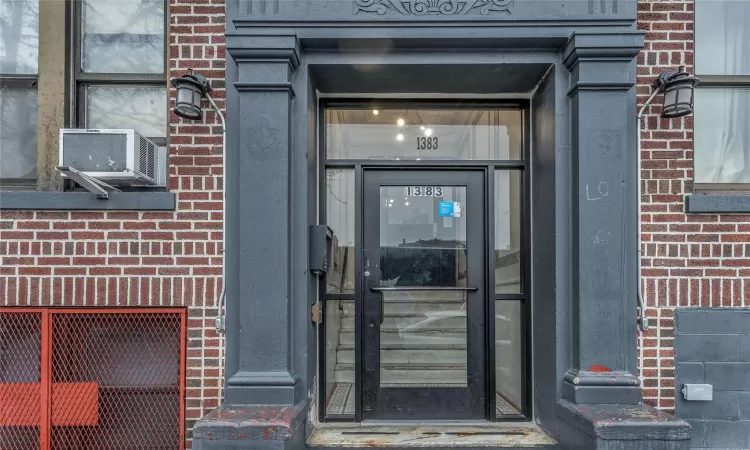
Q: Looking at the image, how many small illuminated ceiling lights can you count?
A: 5